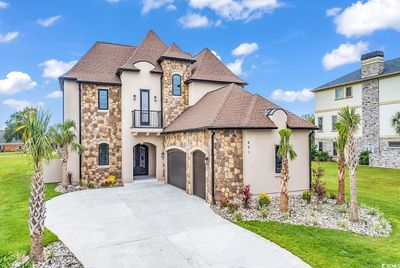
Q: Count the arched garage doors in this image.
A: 2